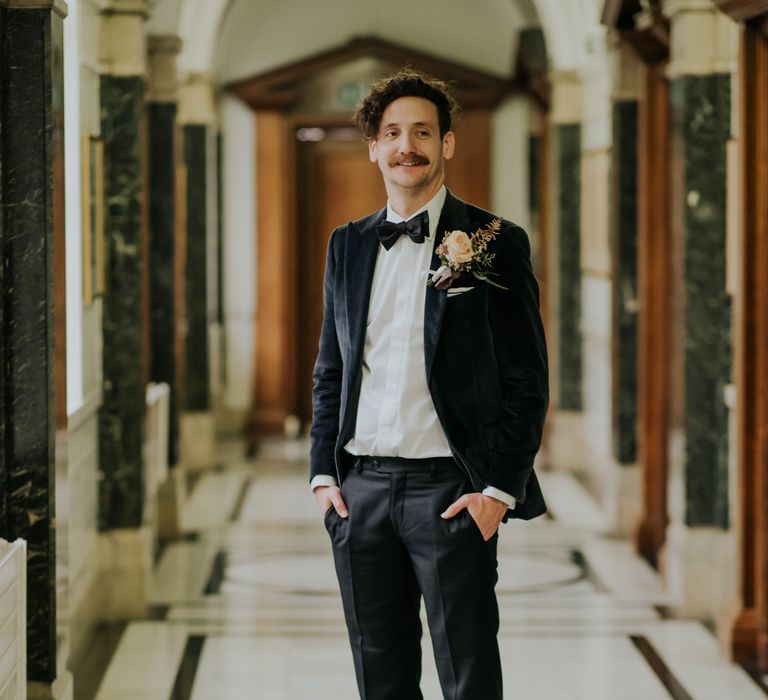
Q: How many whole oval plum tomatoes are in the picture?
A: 0